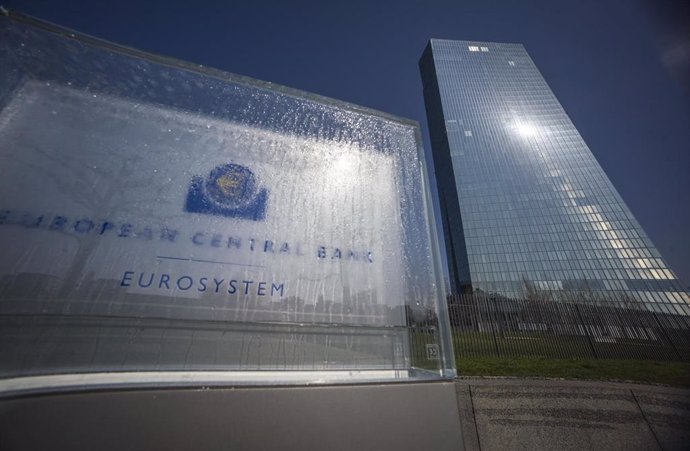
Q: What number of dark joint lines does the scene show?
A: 2